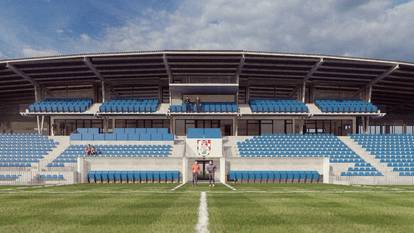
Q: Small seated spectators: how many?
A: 2